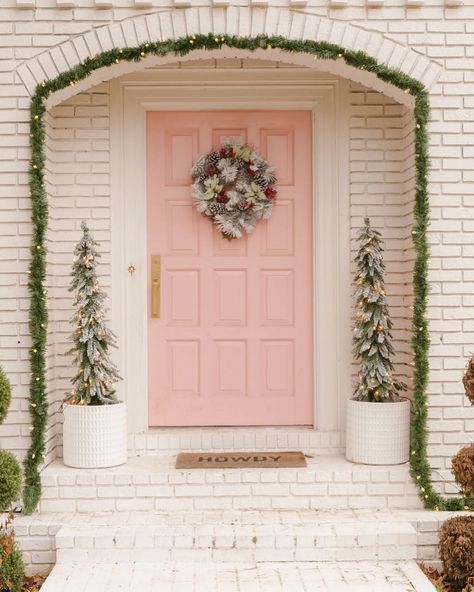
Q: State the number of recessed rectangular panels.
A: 12